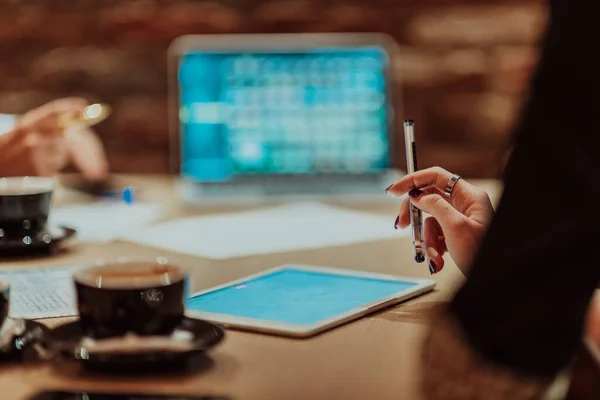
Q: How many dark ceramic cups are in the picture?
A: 3